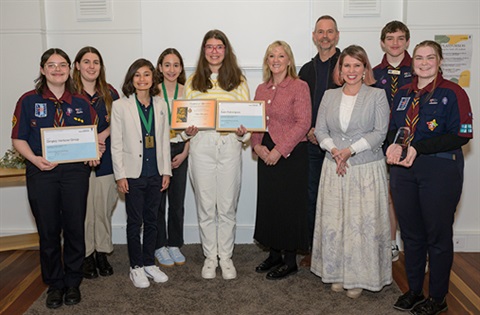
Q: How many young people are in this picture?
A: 7